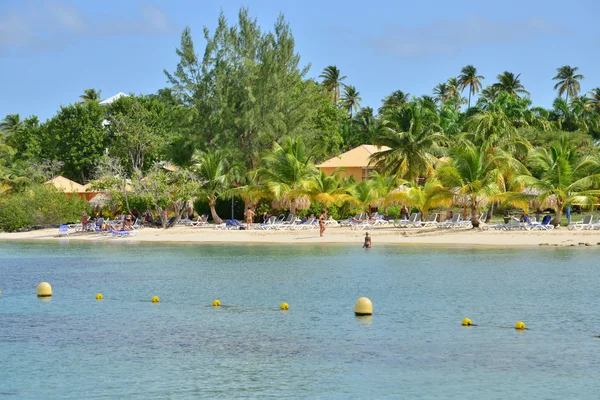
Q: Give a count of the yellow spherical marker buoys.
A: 6